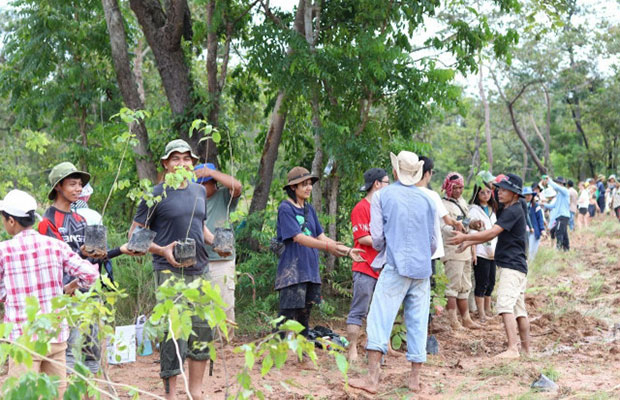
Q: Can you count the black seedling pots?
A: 4